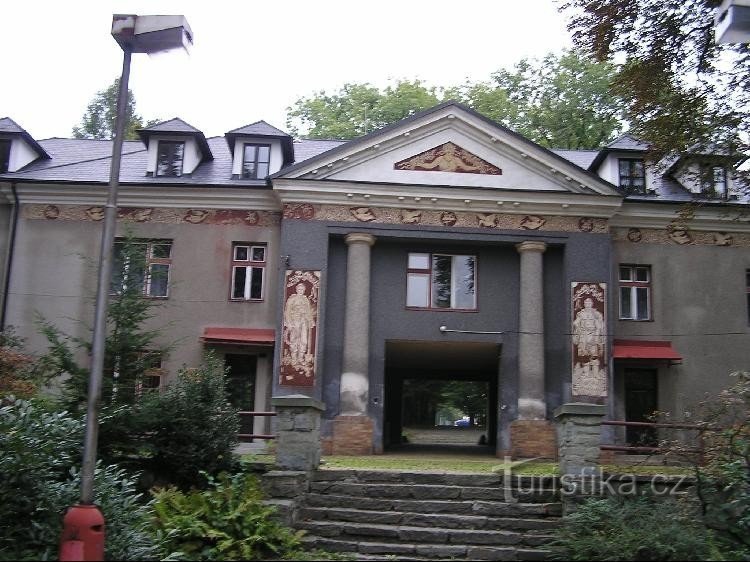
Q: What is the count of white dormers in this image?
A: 5